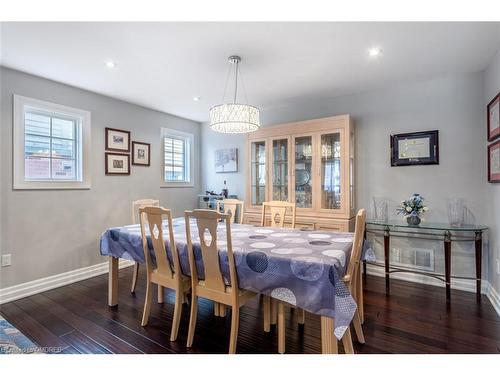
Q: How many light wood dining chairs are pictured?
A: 6